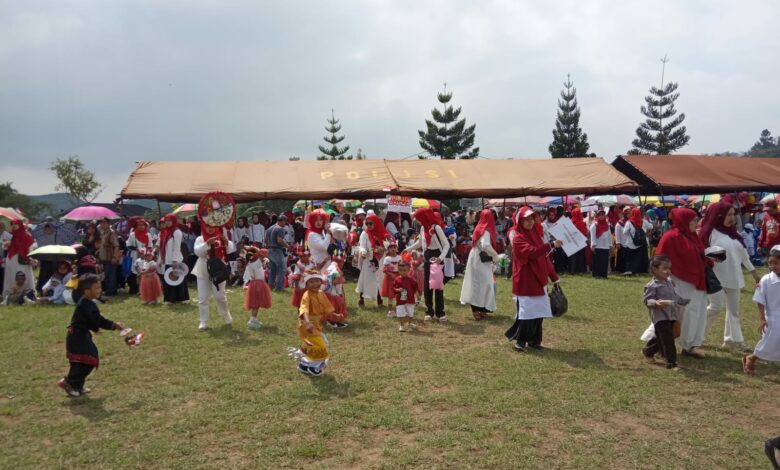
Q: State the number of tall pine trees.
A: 4